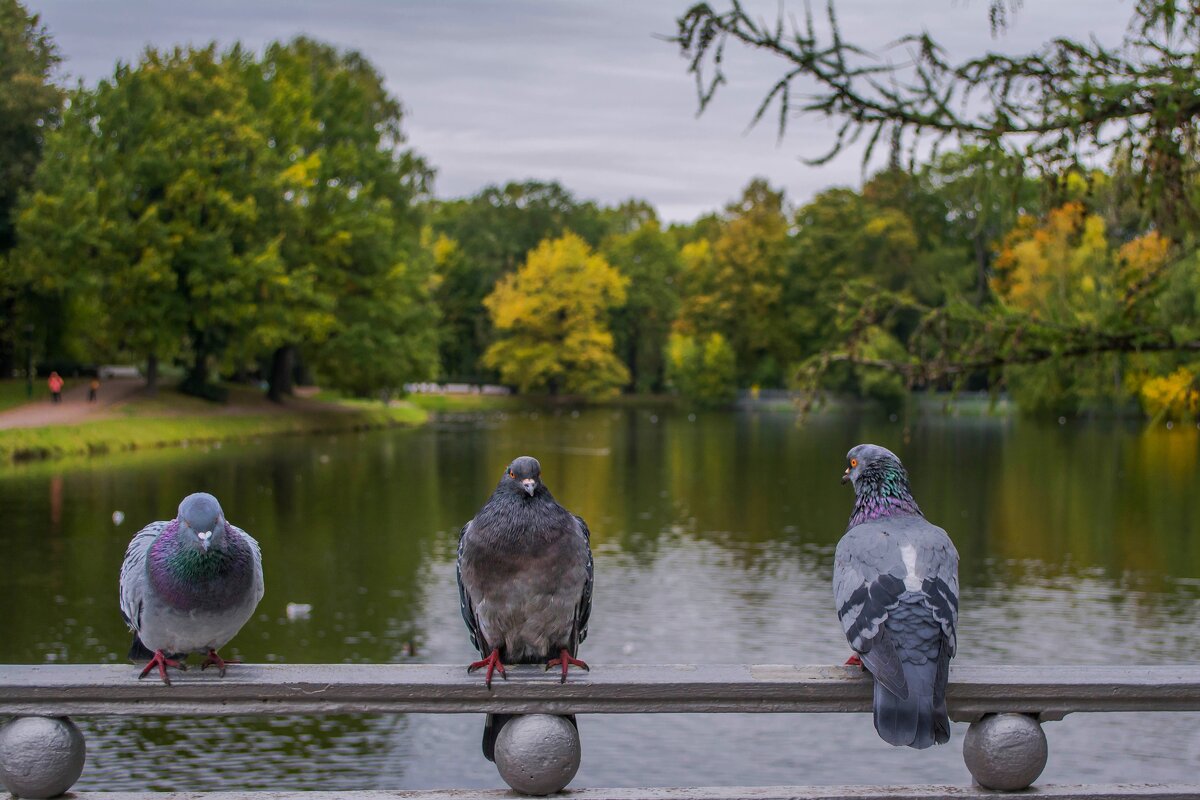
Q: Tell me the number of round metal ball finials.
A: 3